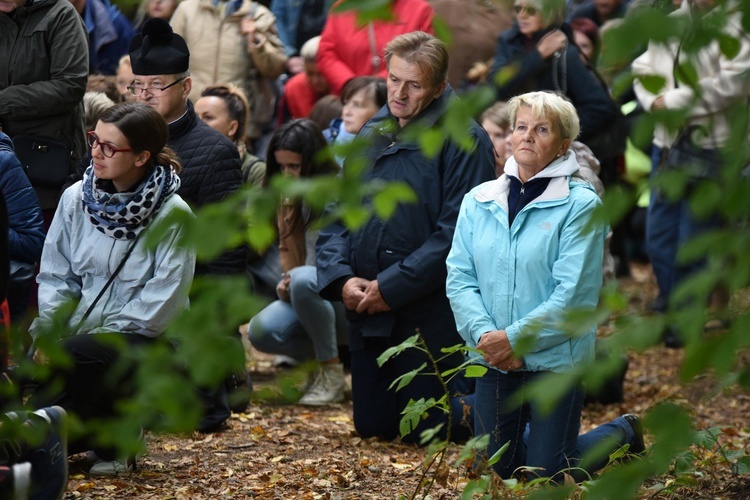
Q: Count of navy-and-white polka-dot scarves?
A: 1